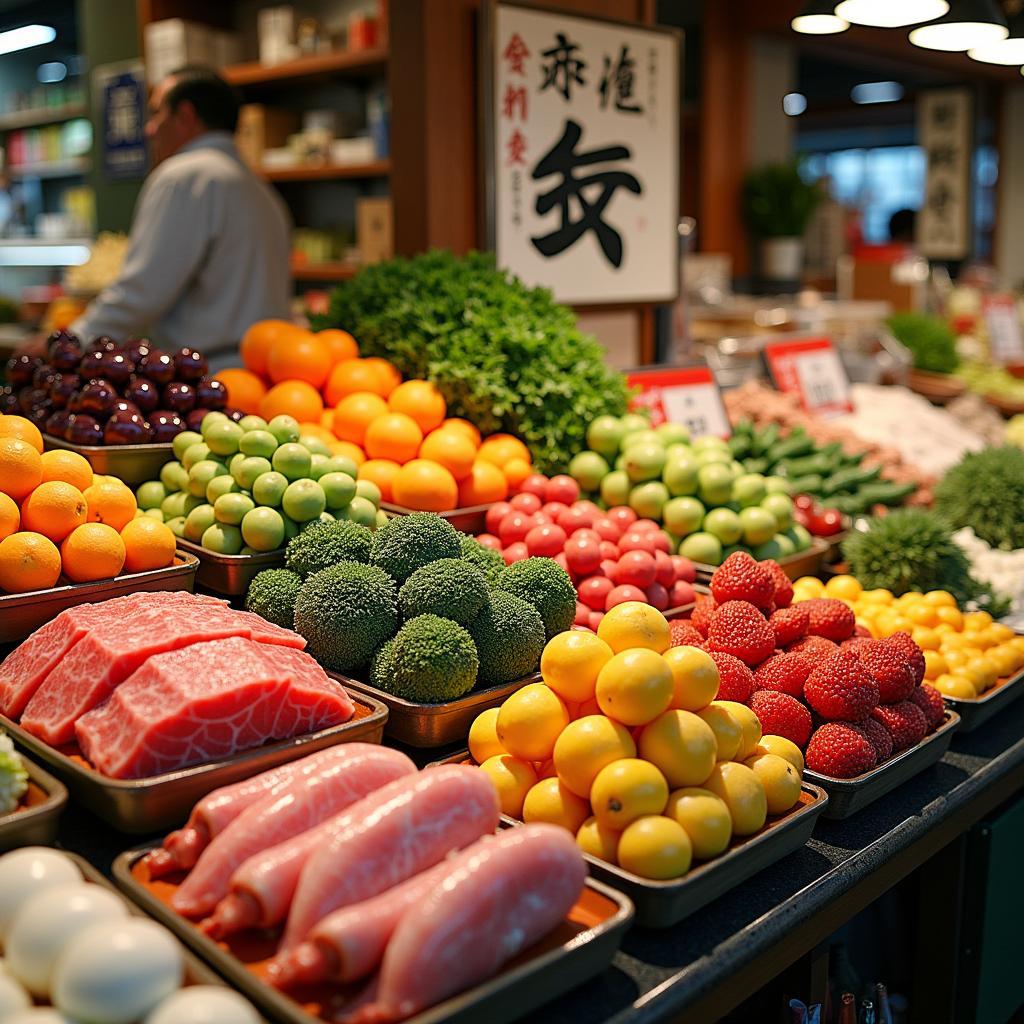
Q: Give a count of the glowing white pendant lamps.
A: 4